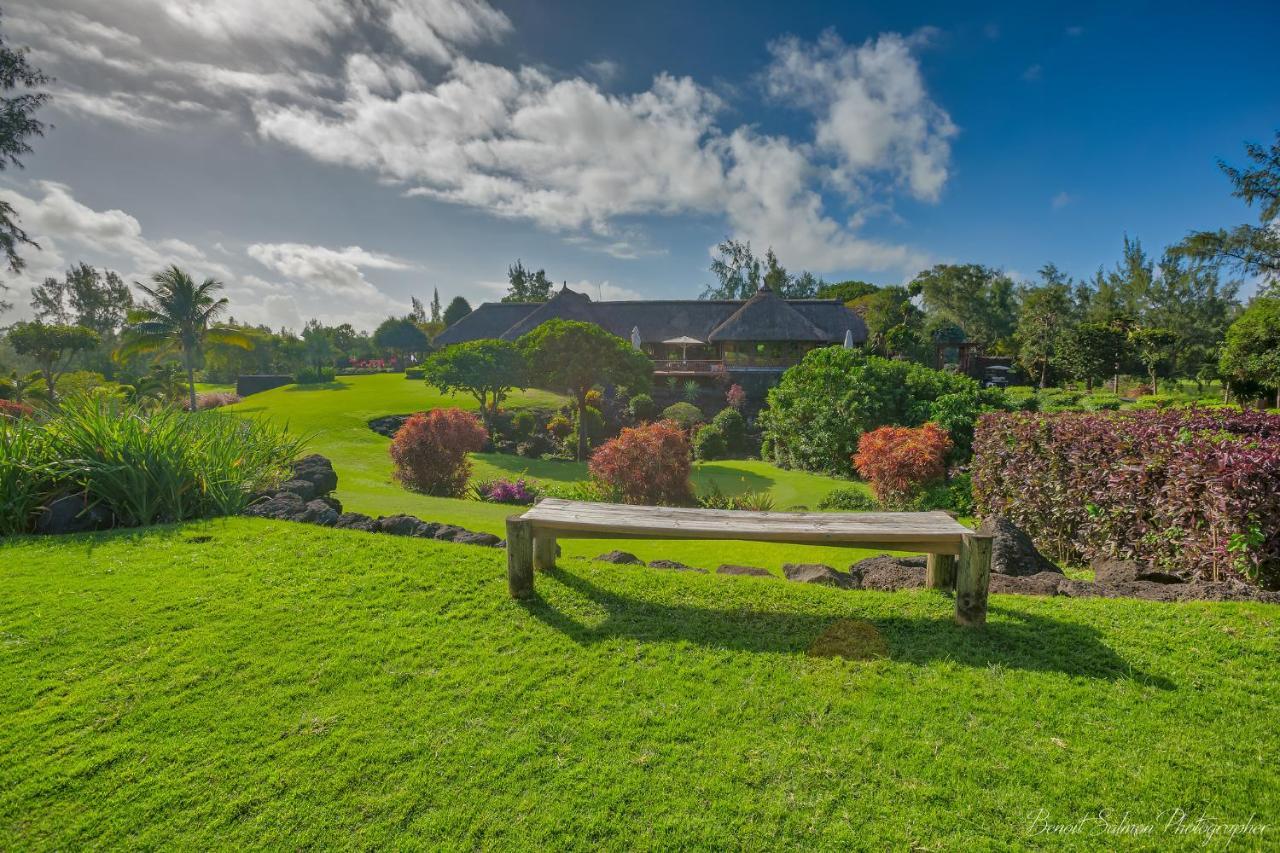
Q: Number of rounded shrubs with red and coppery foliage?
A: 3